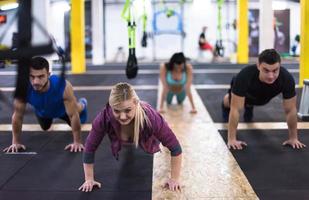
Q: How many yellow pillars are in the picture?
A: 3